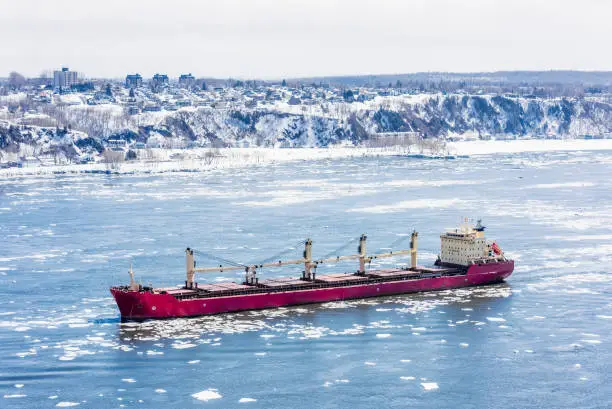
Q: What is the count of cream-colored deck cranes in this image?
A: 4